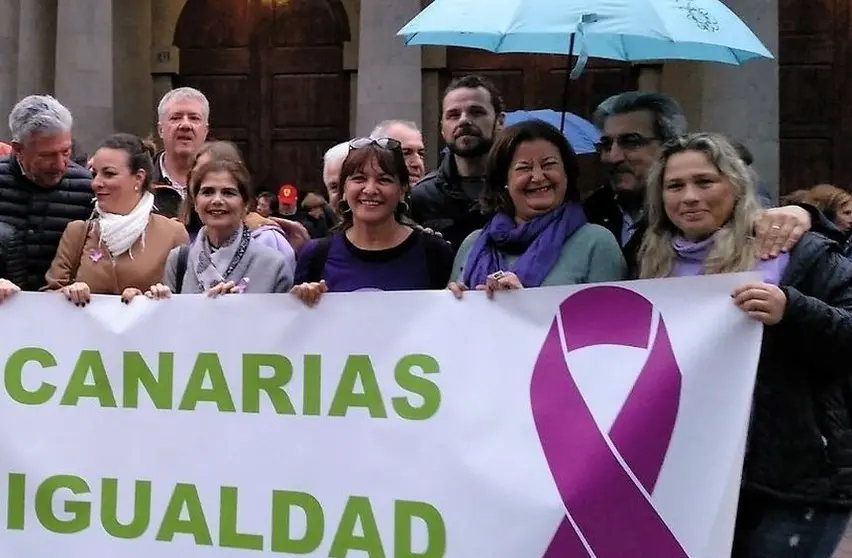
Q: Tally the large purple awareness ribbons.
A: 1